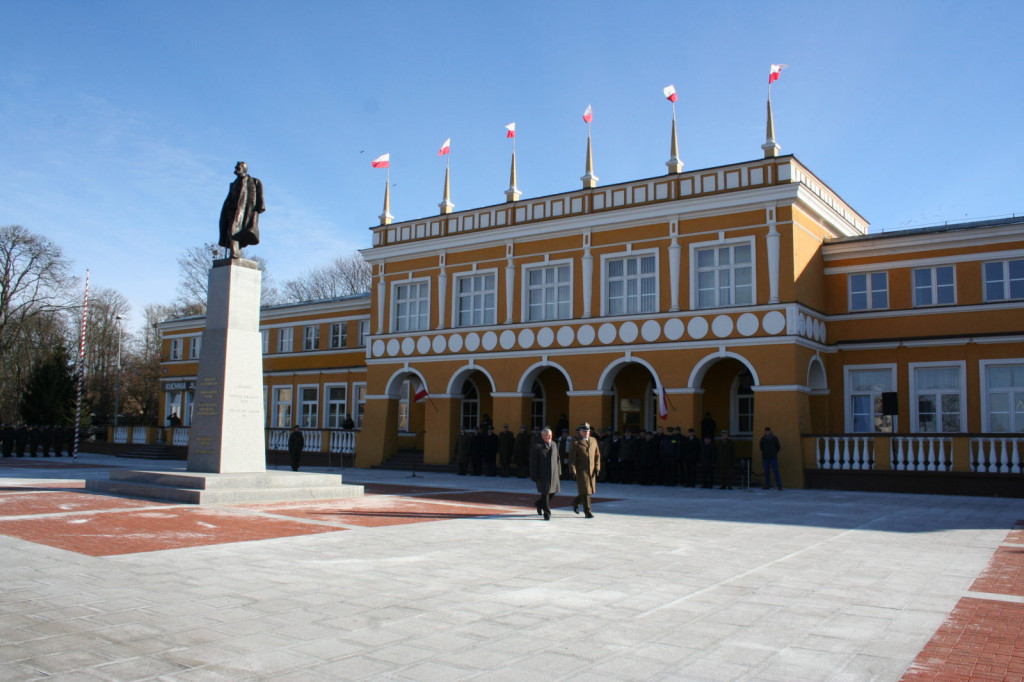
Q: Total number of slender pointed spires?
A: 6